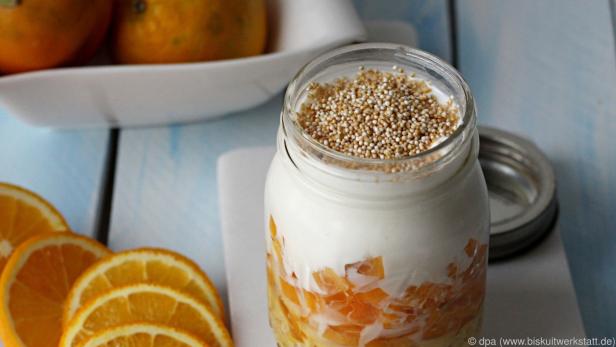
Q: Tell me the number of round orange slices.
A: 5